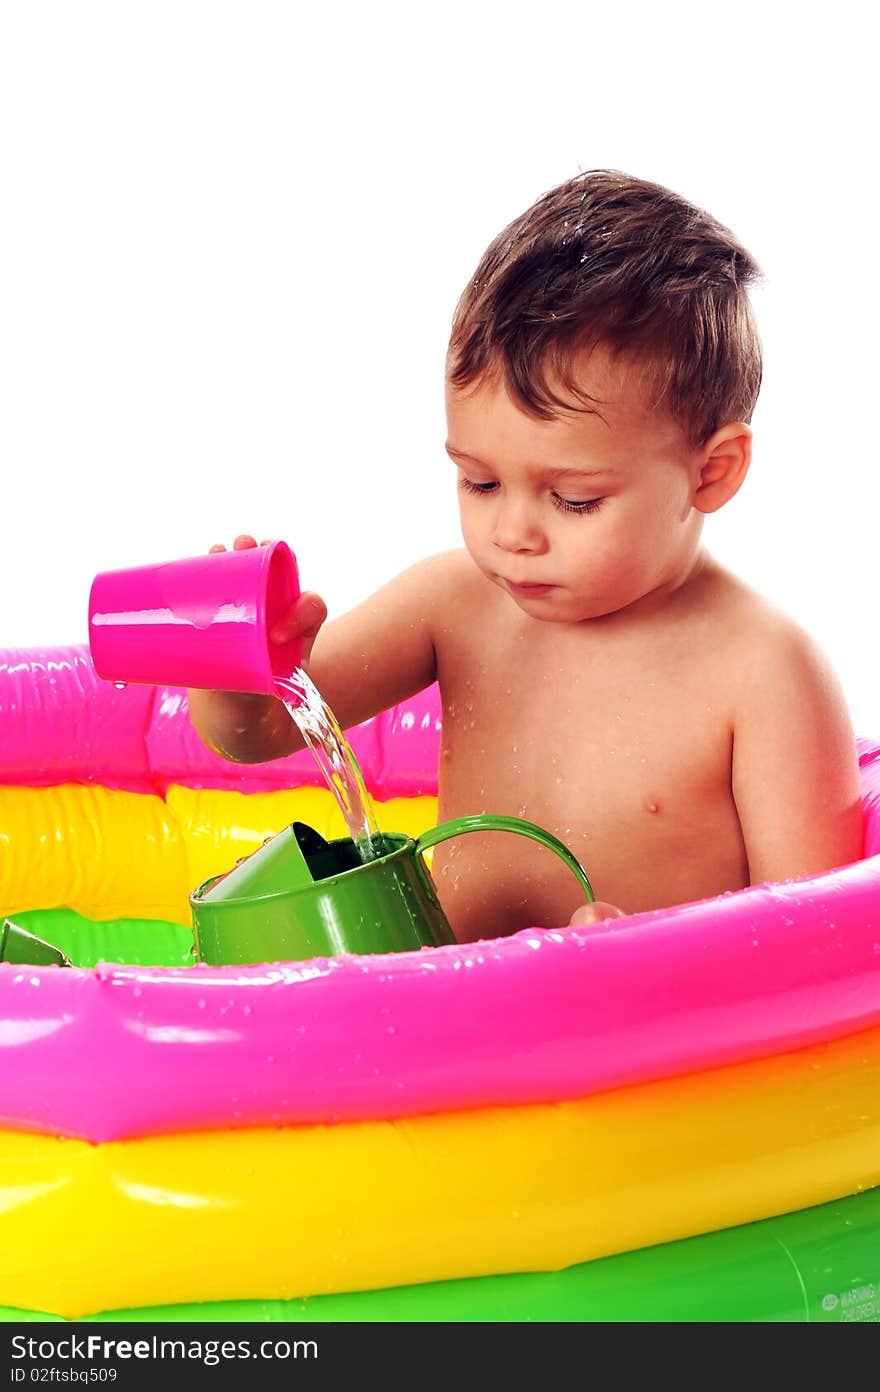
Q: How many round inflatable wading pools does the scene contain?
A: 1